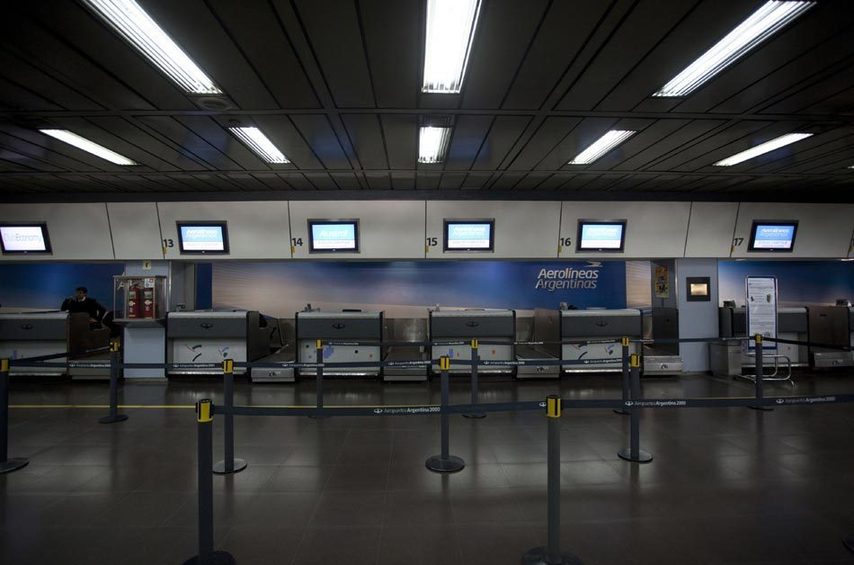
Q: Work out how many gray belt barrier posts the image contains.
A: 11